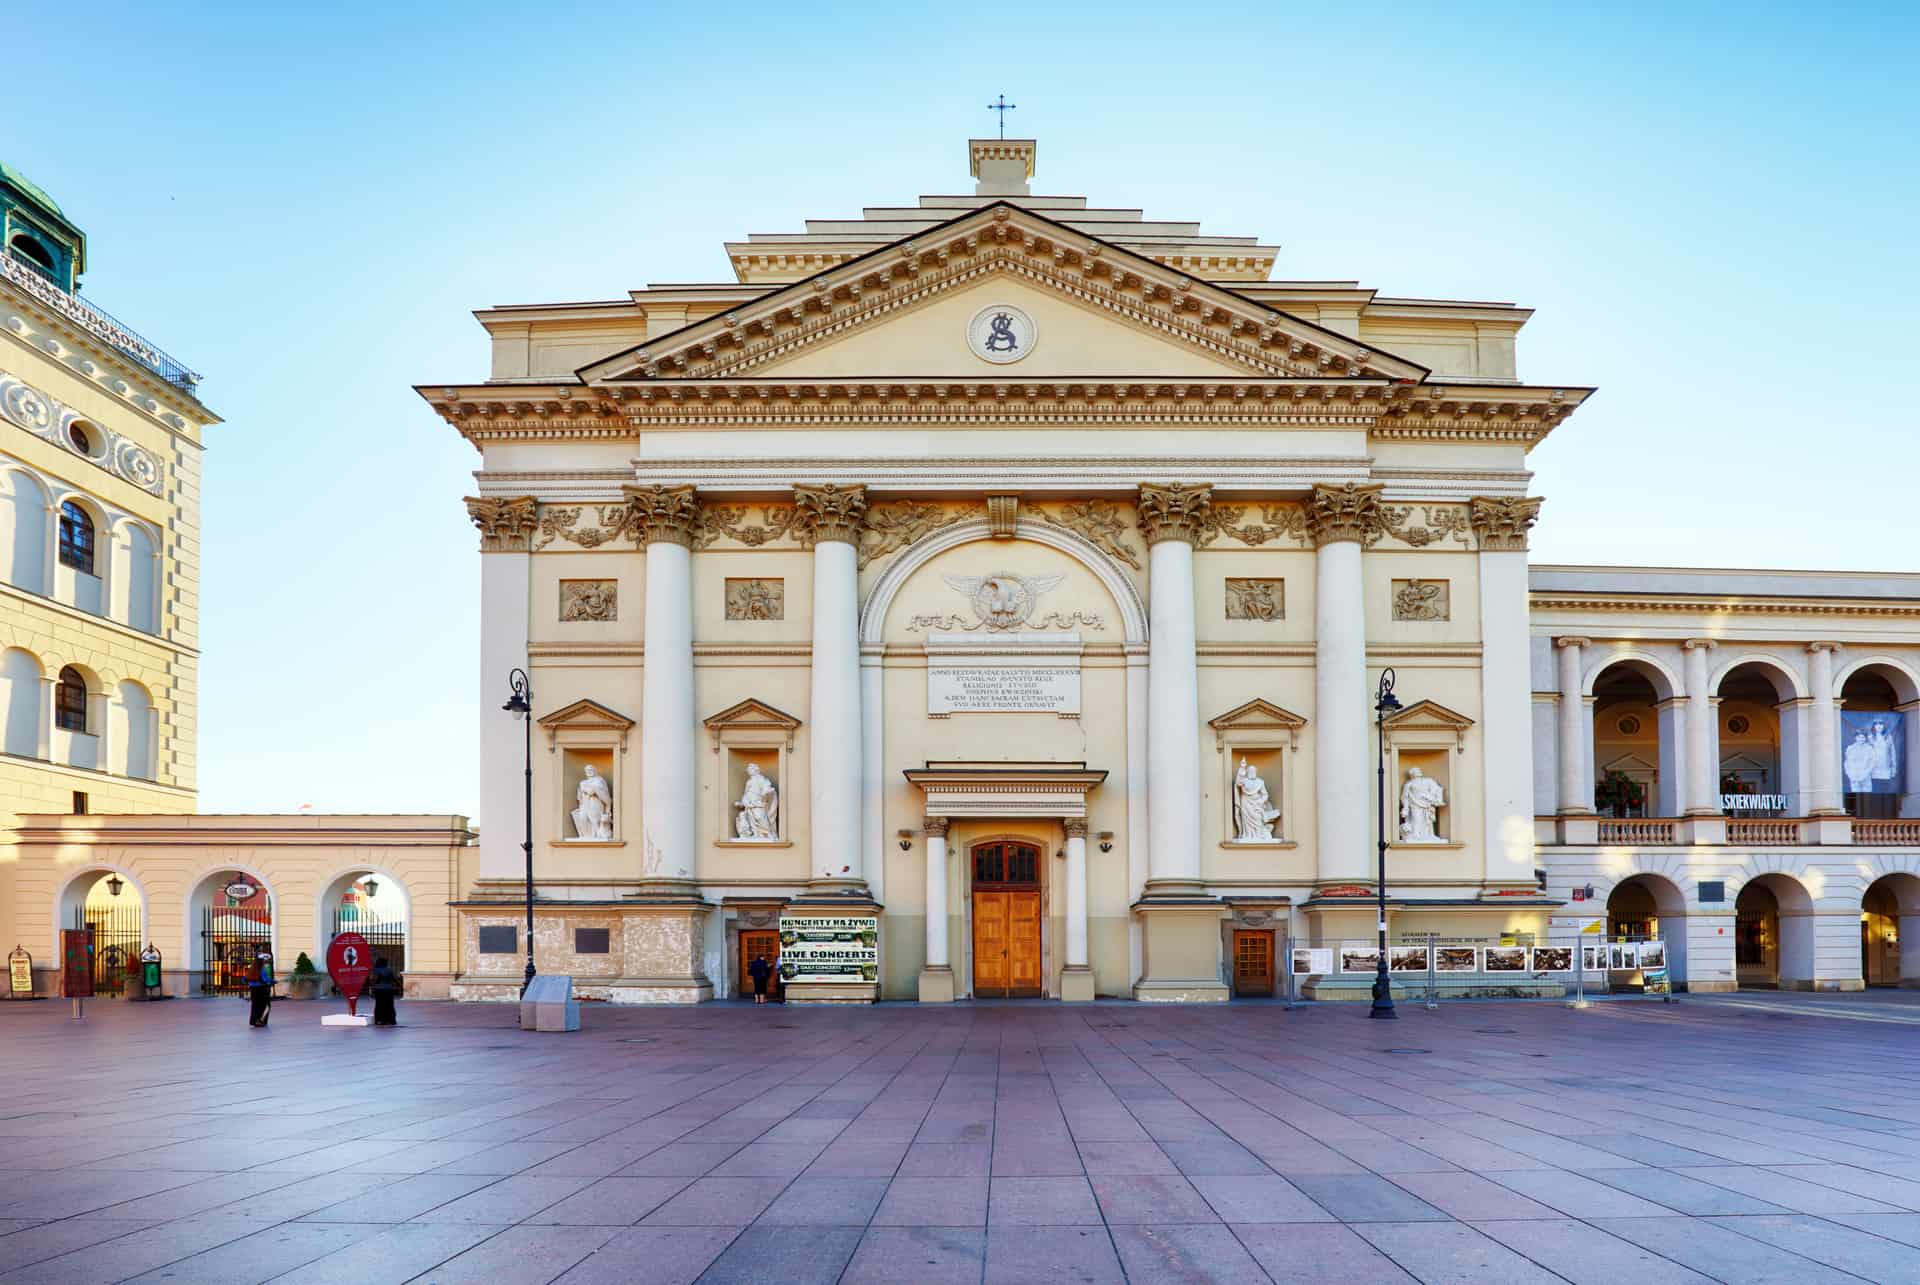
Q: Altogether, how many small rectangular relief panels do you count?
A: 4